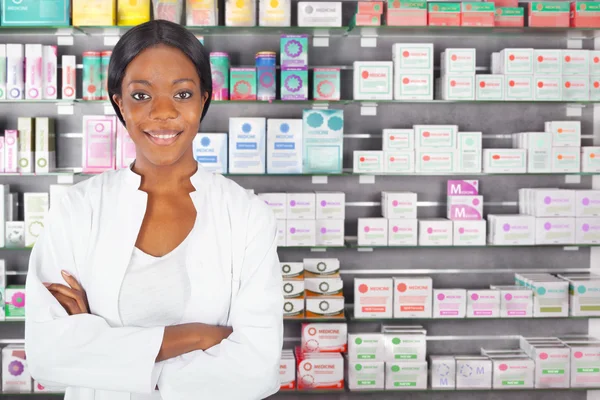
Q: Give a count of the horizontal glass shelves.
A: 6